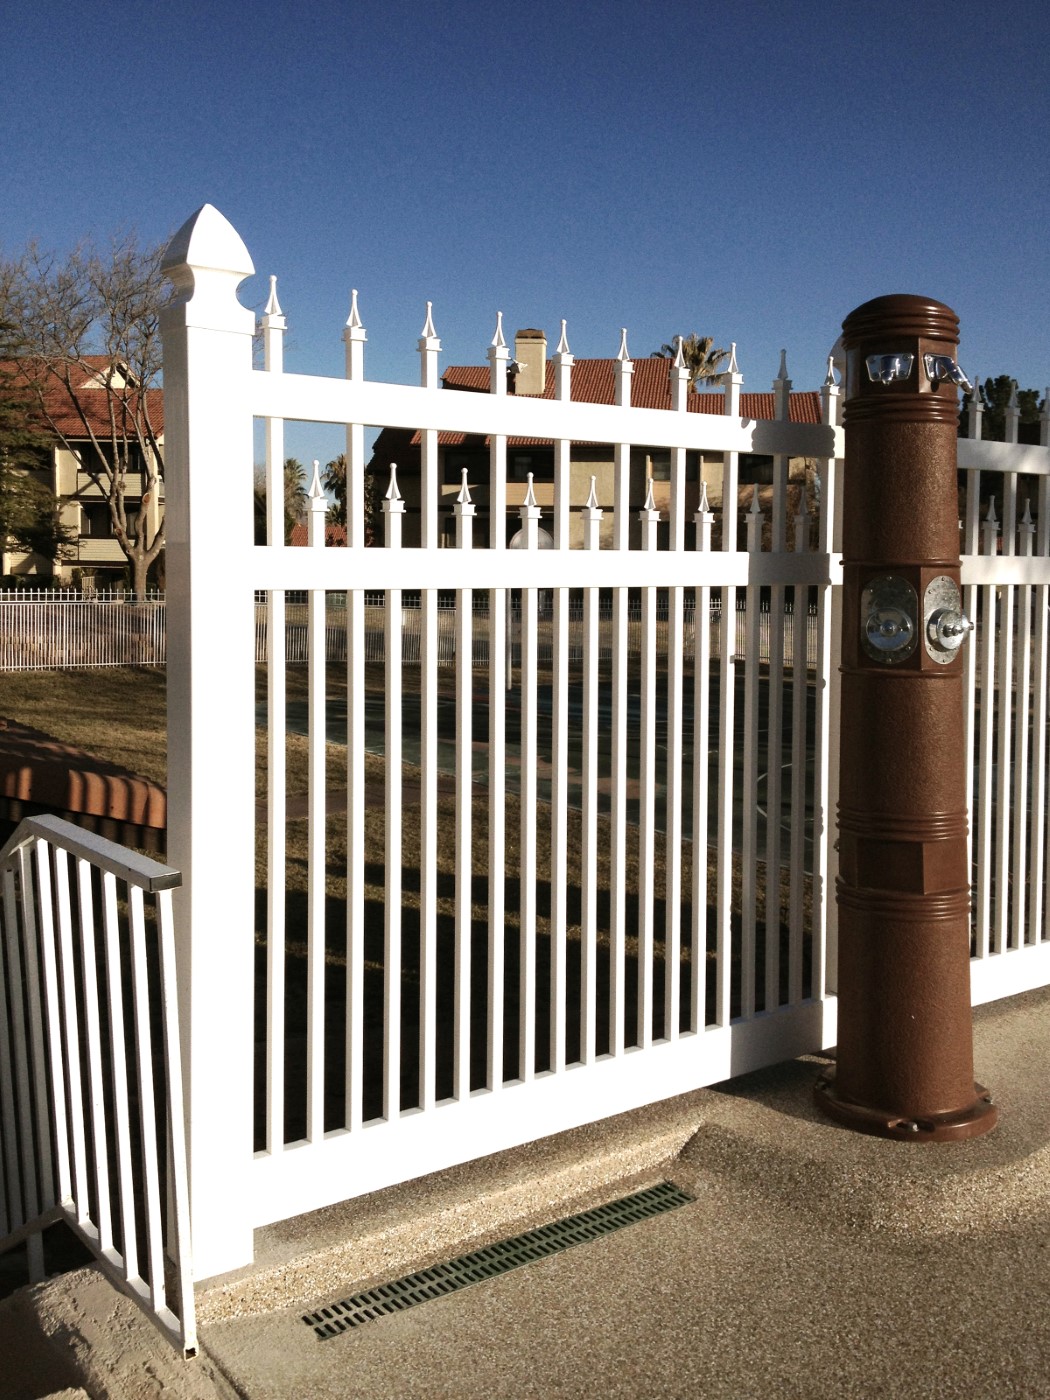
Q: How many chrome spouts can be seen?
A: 2